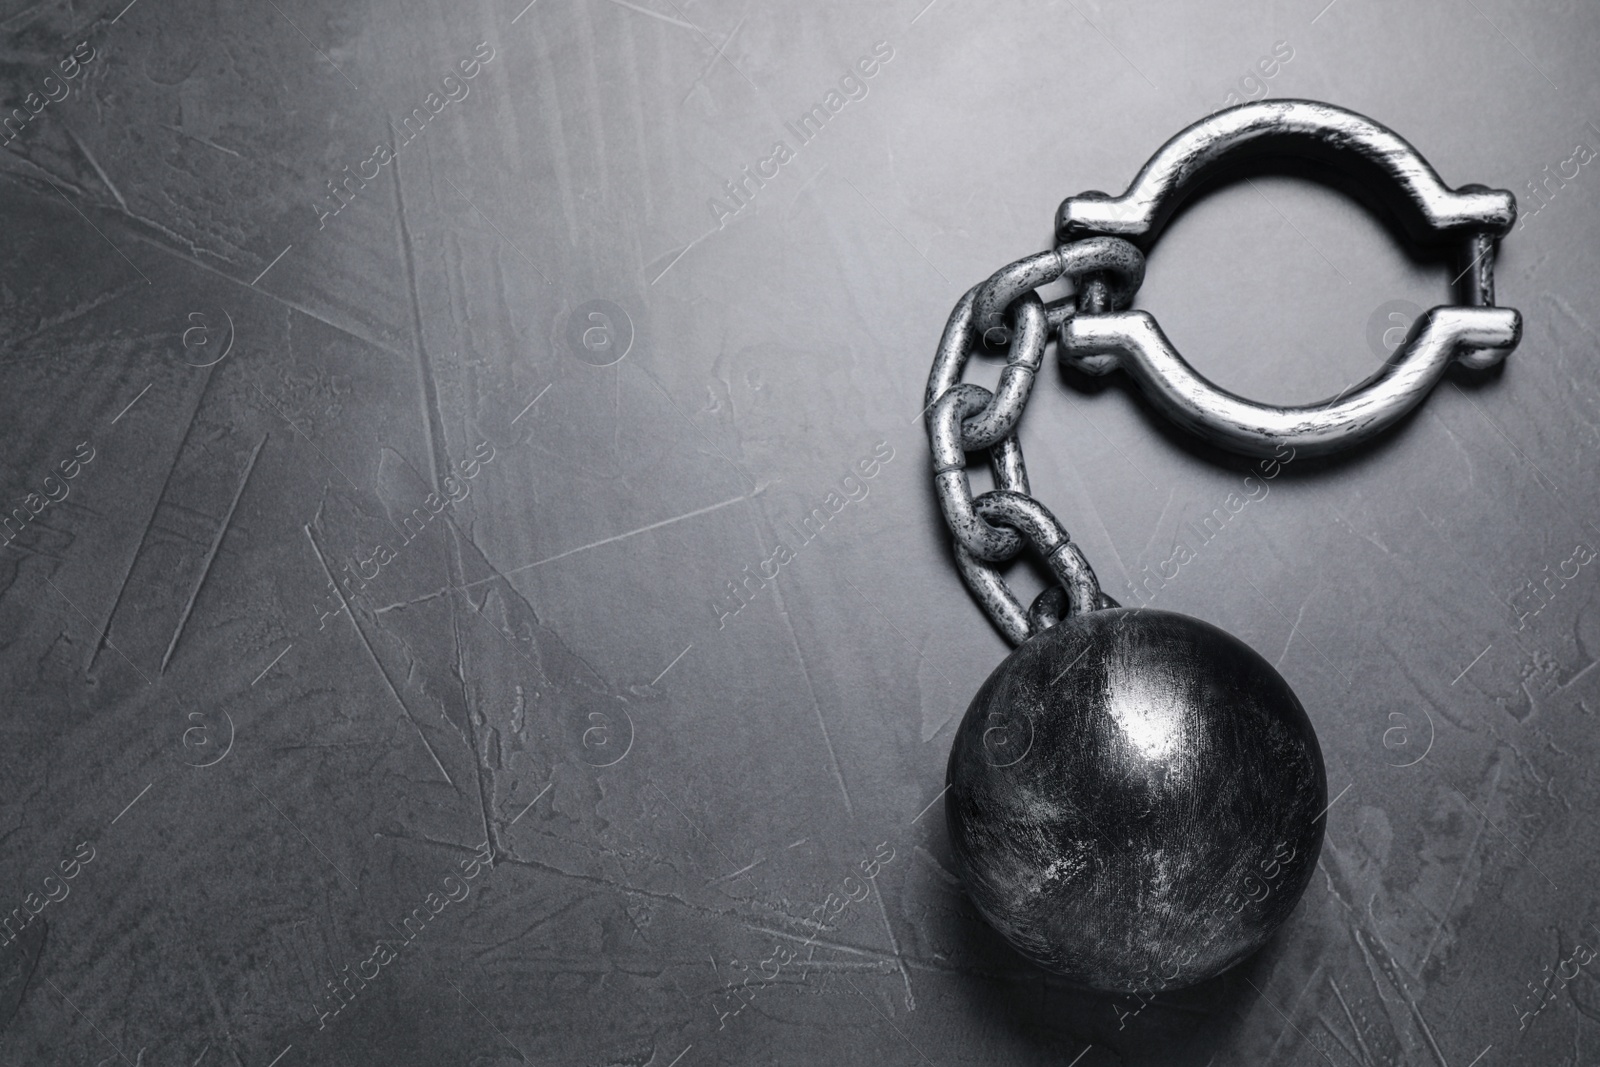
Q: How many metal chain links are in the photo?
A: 5